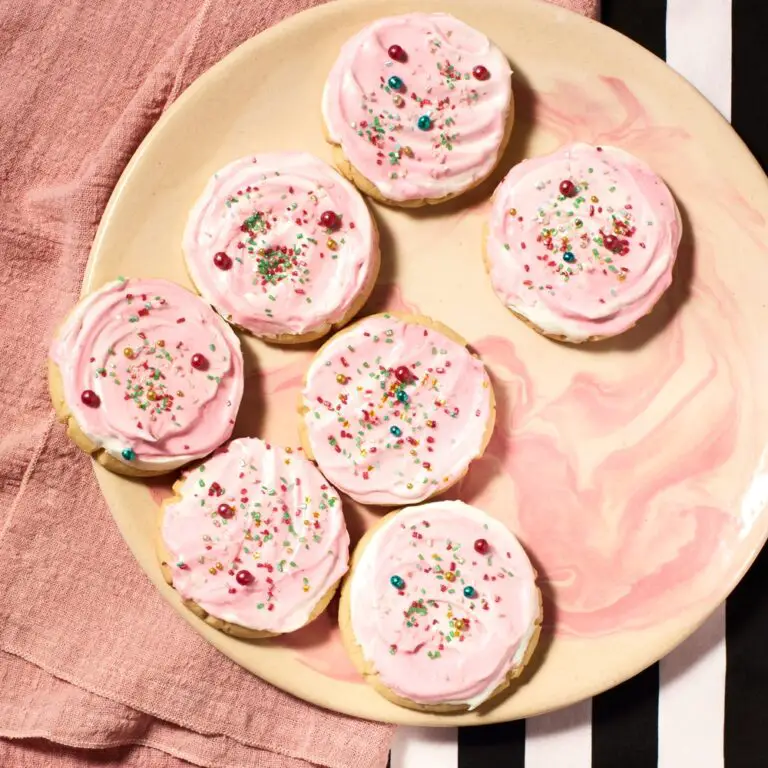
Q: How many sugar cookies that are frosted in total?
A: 7